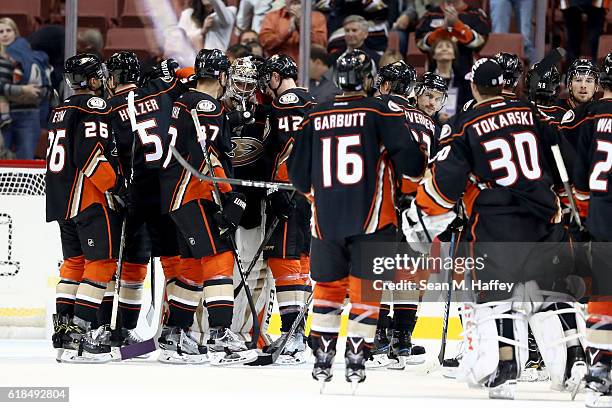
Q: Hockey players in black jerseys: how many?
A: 13